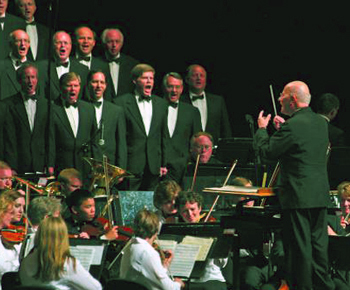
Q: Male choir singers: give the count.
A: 12